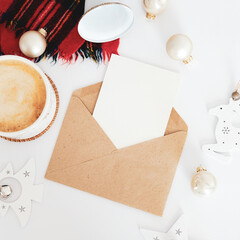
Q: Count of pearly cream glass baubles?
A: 4